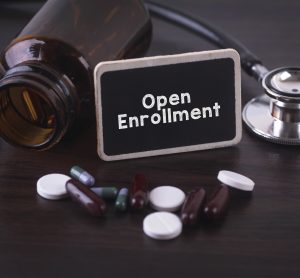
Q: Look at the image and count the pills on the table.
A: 11